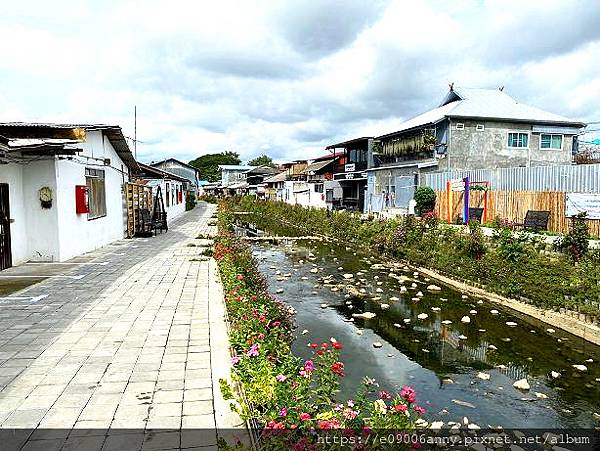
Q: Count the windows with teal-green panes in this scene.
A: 2